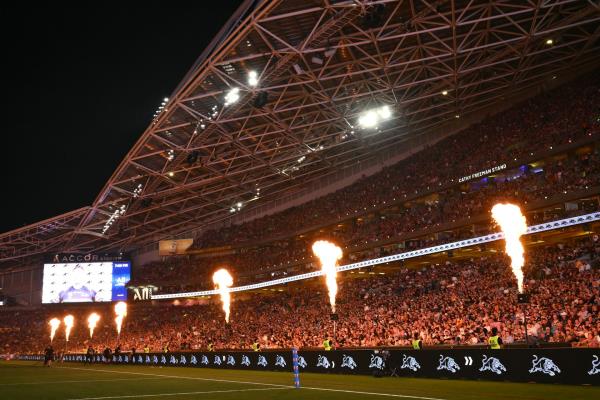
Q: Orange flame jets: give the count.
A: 7